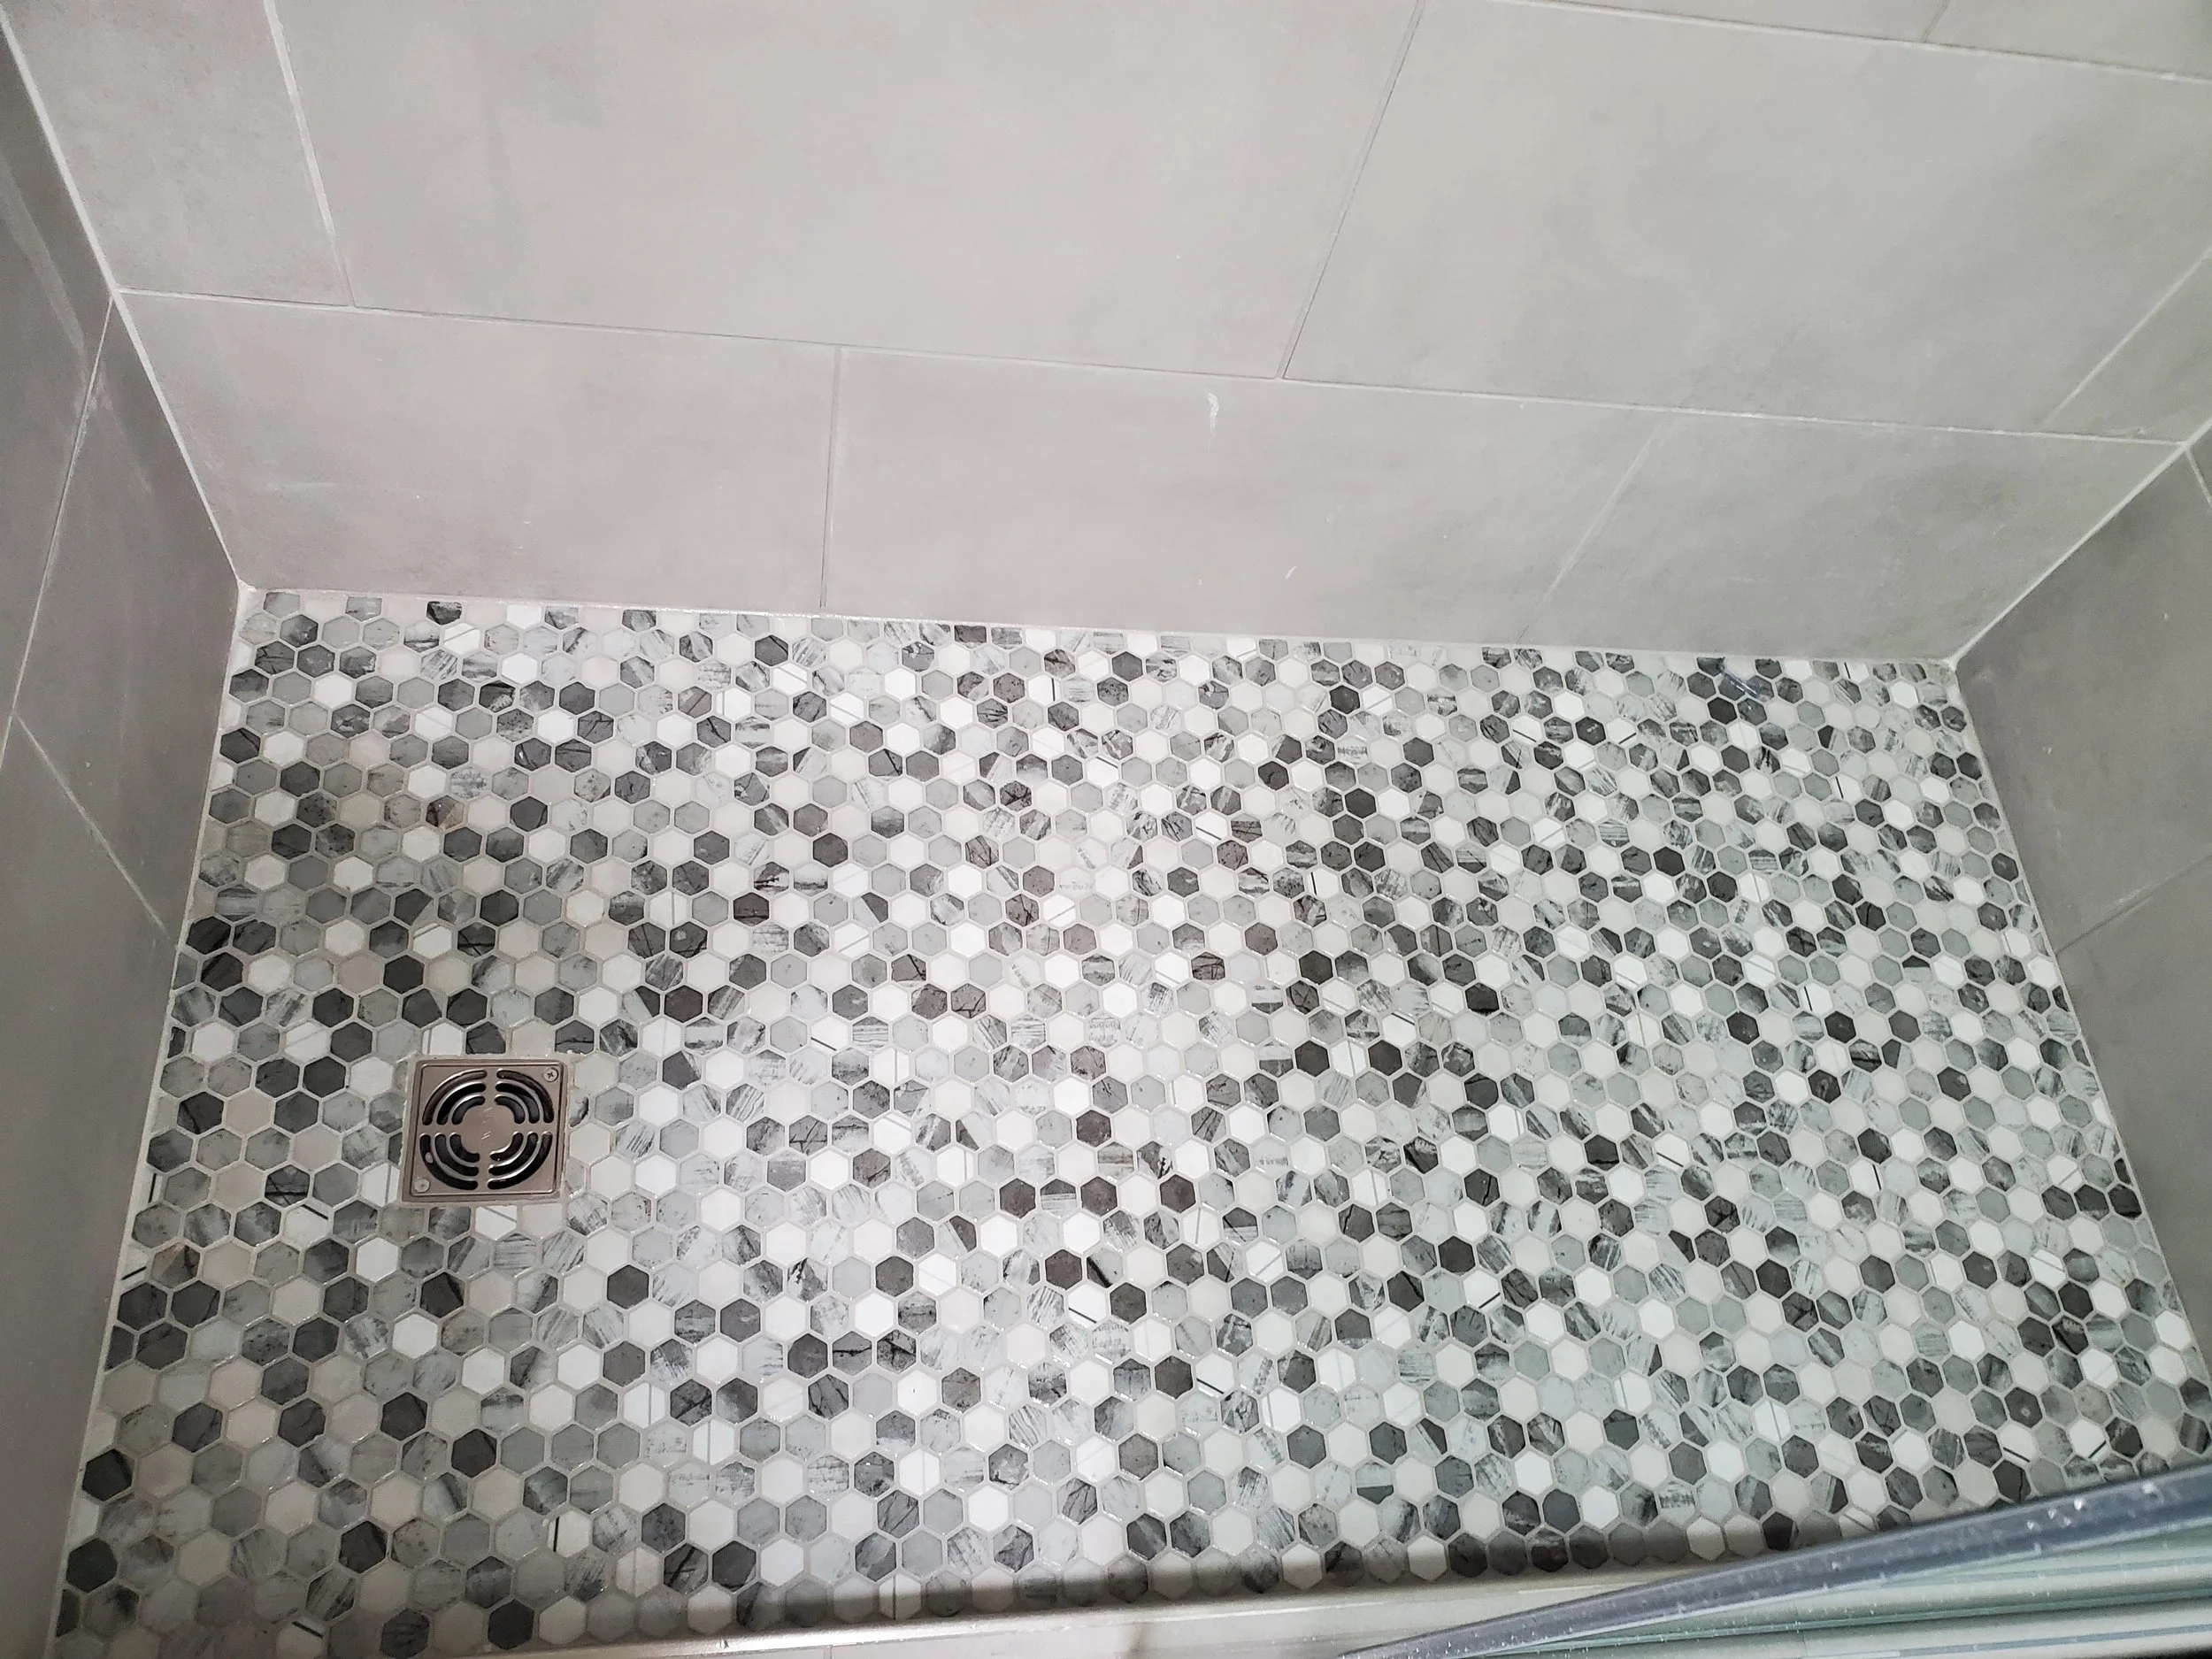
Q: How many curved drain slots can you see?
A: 12